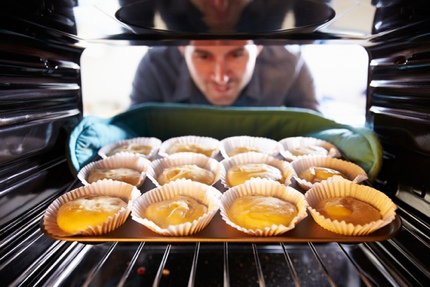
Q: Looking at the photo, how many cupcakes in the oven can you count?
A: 12